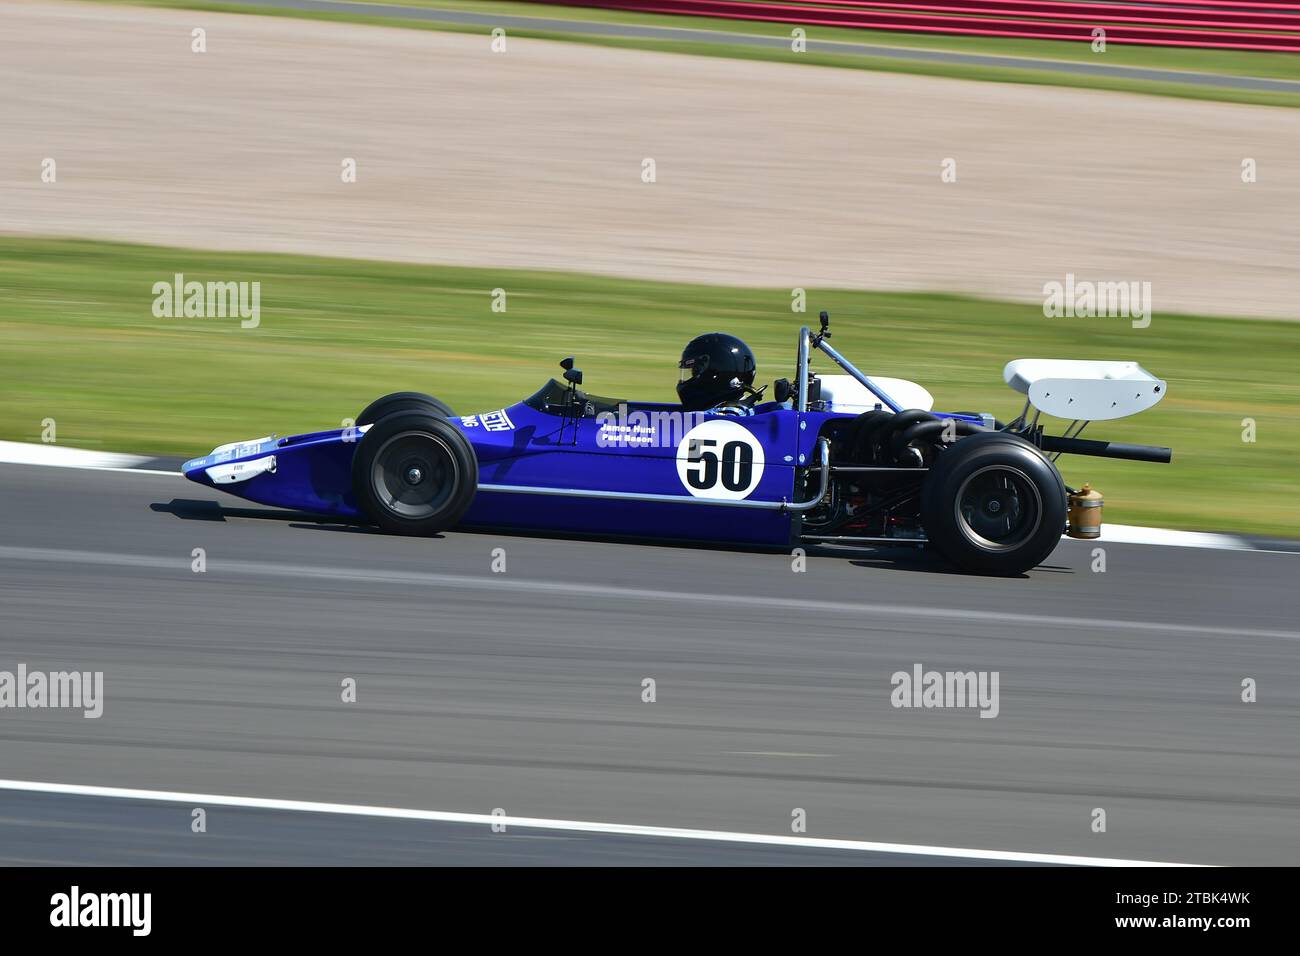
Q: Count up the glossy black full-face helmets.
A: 1